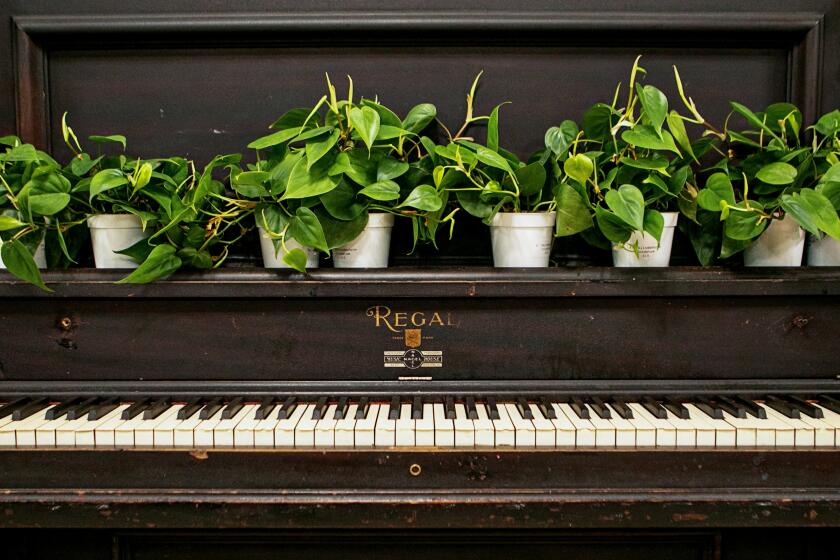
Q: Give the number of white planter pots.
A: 8